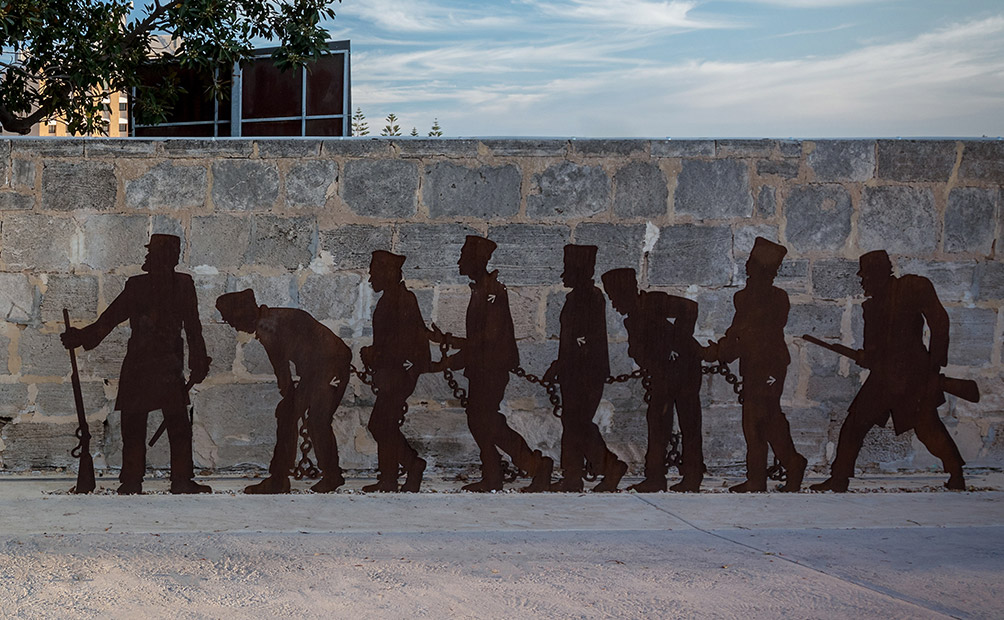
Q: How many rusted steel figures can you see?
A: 8